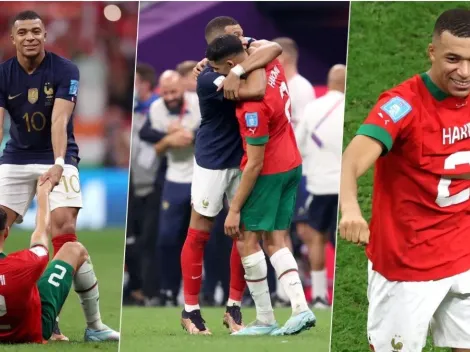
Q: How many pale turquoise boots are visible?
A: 3